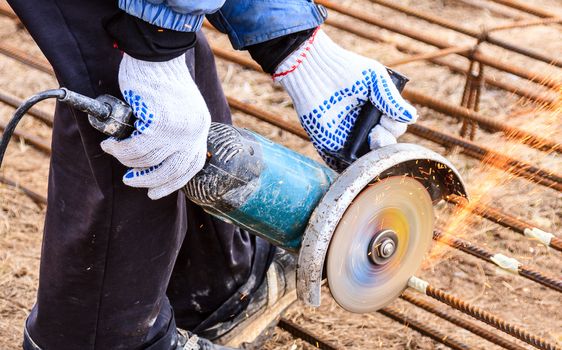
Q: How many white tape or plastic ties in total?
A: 3